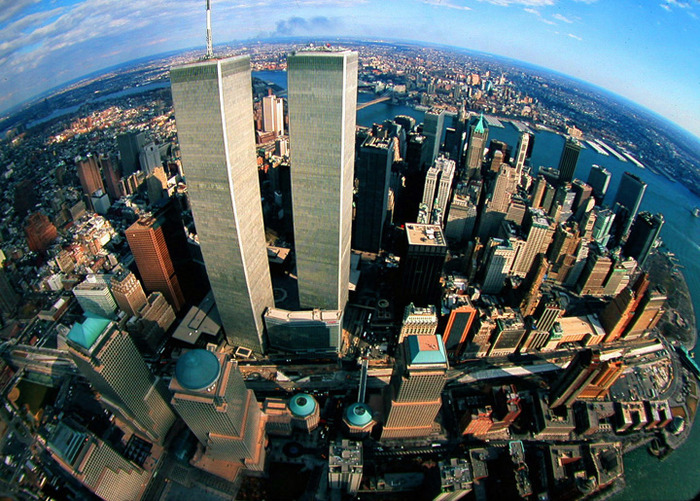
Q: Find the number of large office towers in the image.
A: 2